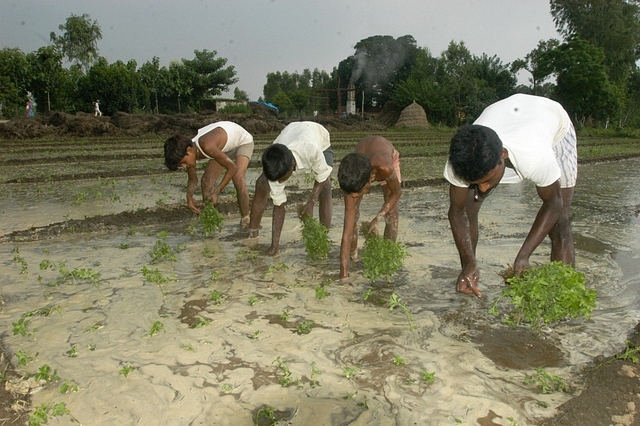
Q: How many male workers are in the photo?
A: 4